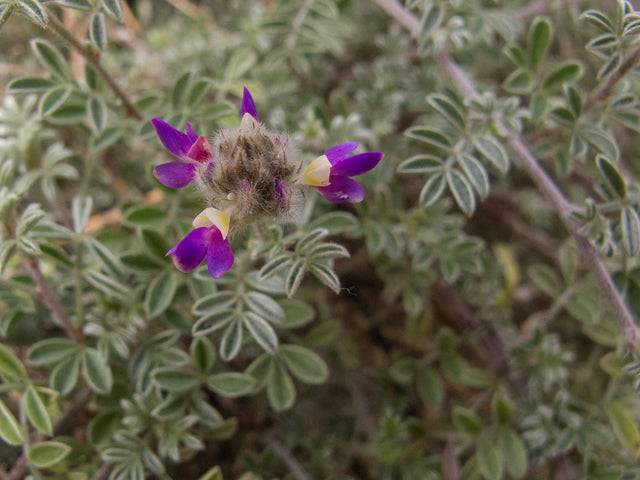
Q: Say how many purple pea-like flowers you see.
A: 4